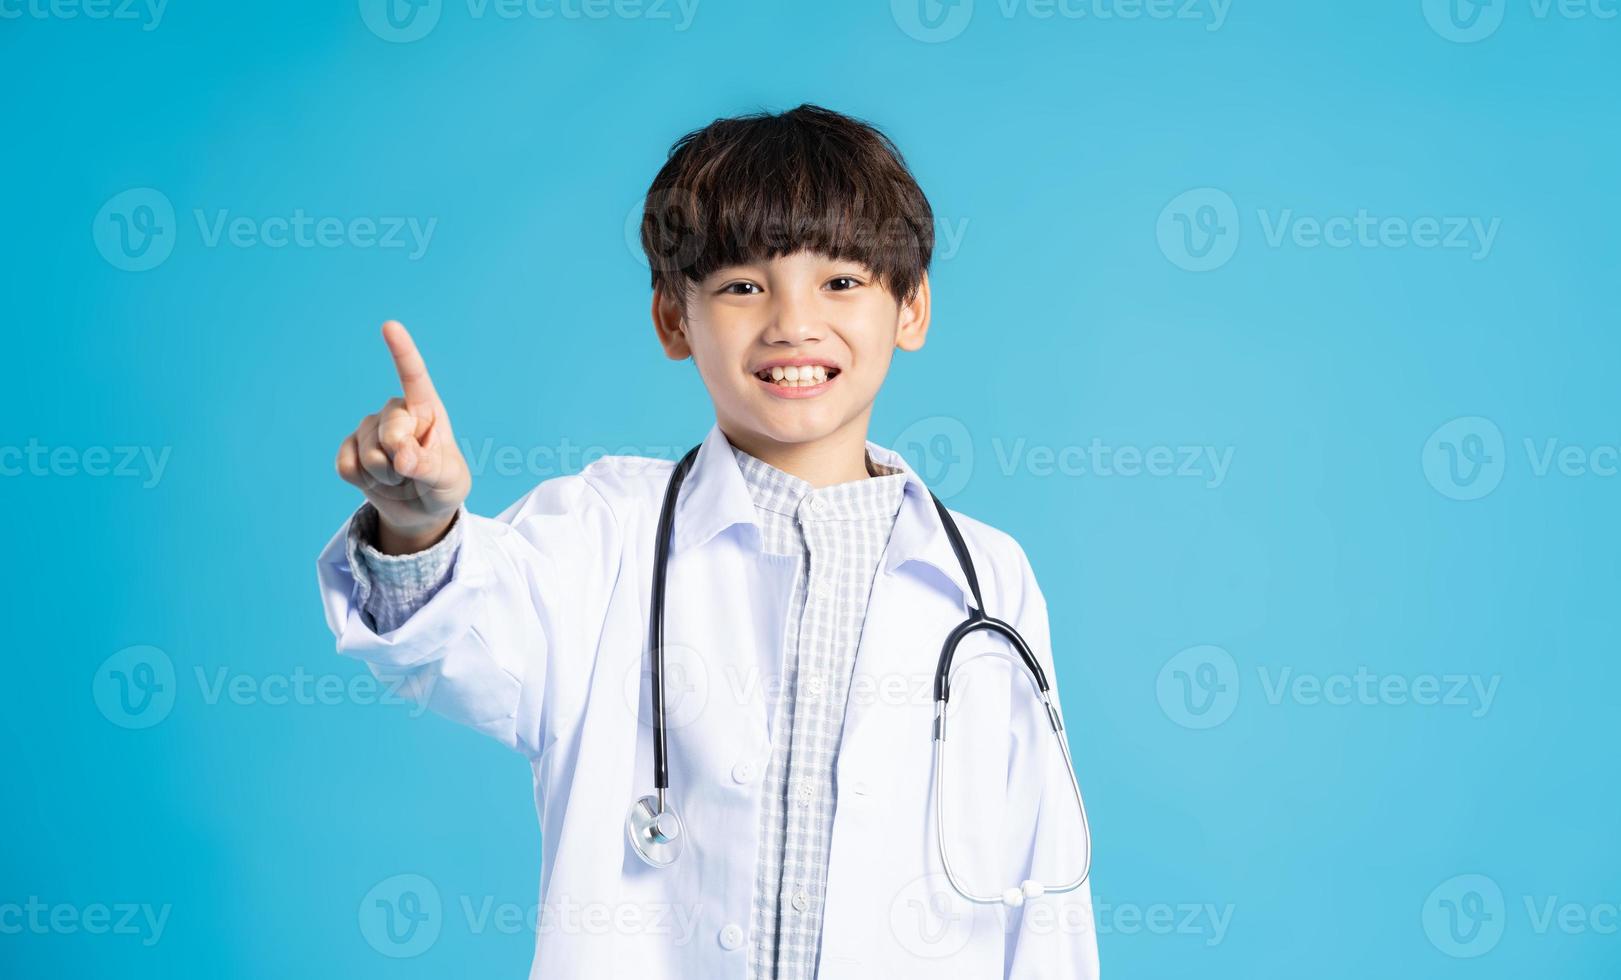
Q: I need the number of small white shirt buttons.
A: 5